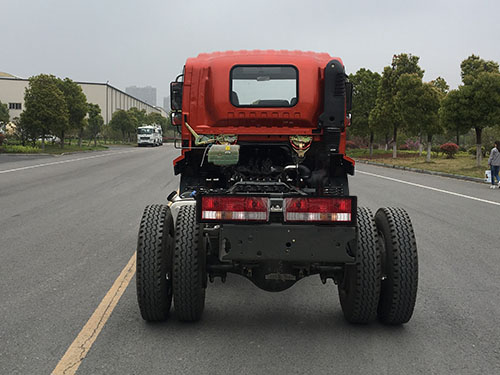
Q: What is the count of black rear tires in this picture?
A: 4